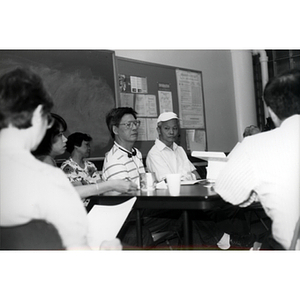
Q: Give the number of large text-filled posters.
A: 1